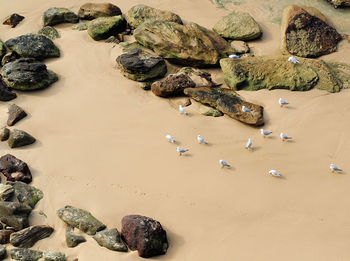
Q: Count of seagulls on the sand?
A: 11